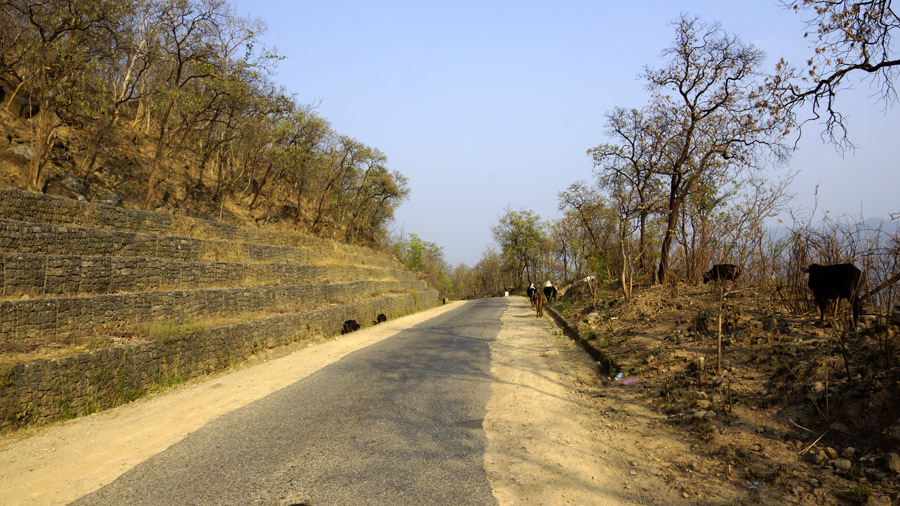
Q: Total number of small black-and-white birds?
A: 0